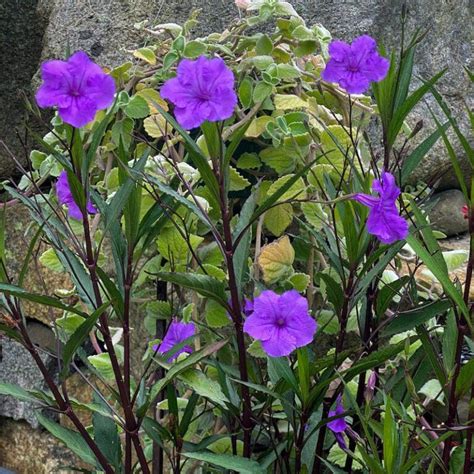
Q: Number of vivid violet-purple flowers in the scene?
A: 8